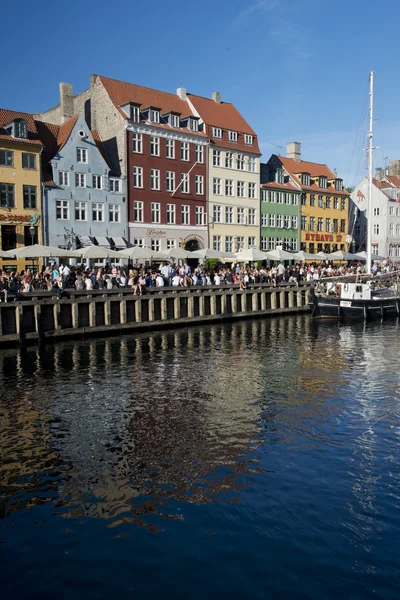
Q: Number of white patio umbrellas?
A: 12